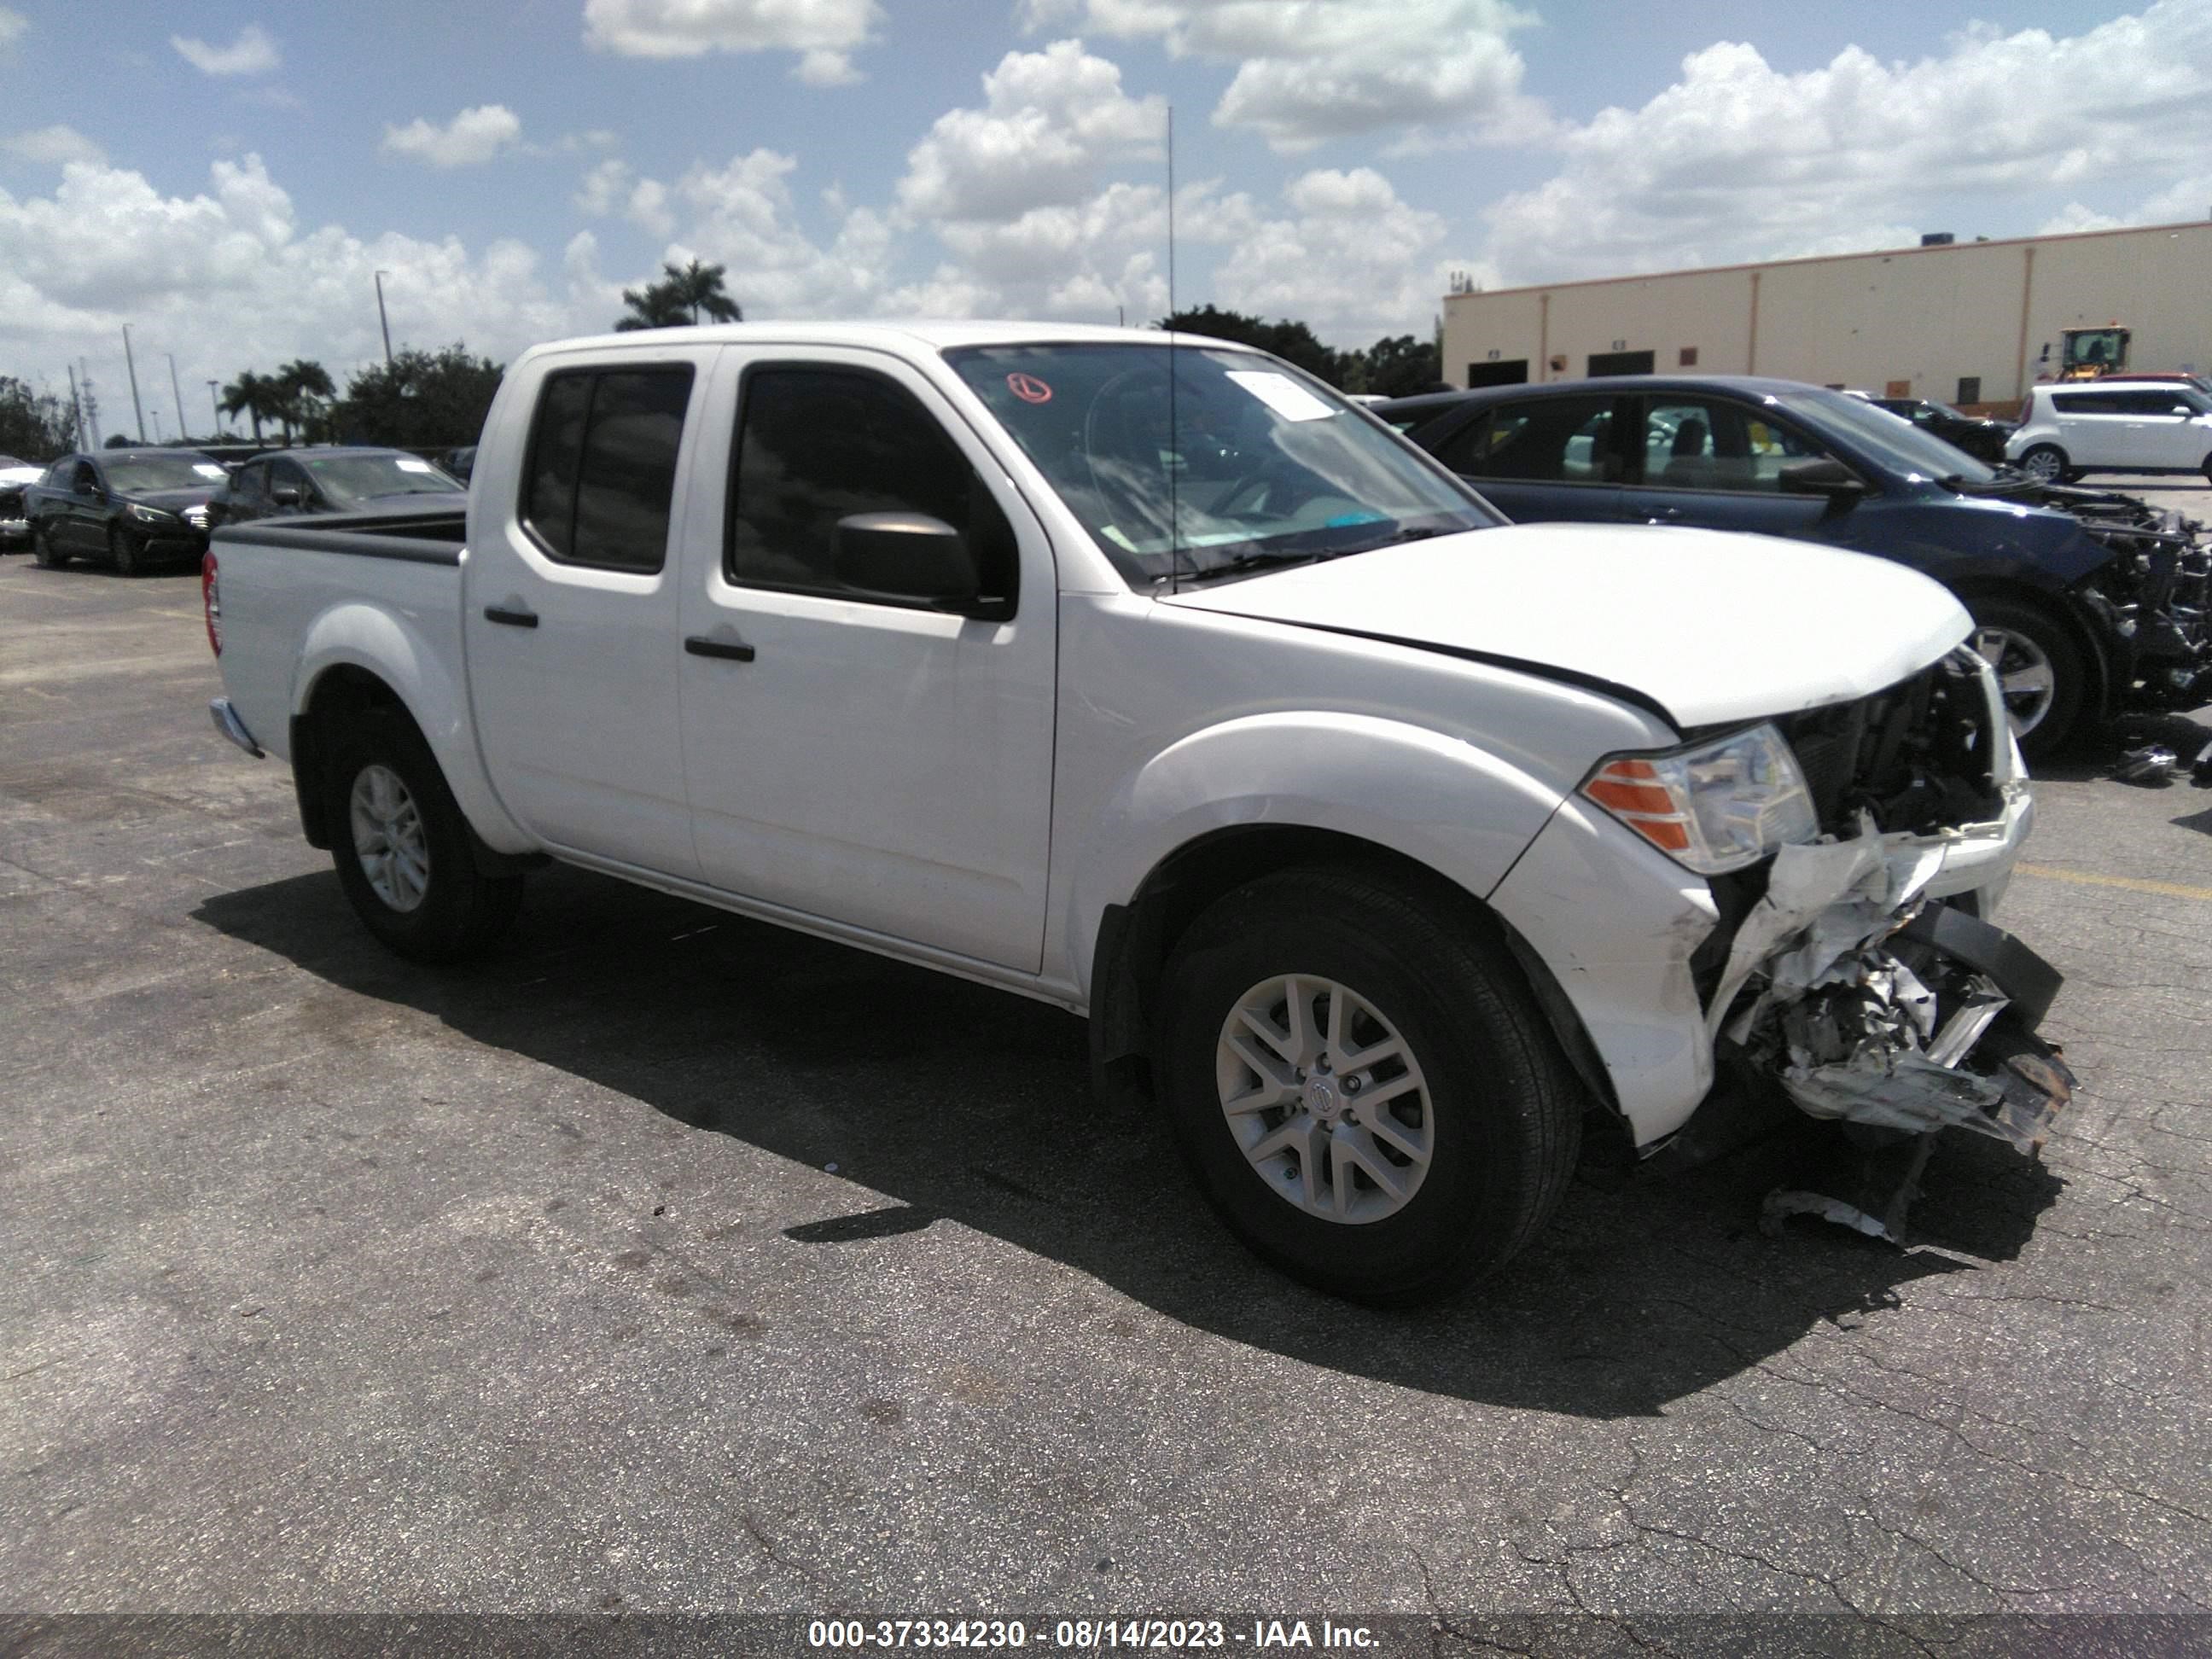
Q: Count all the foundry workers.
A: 0